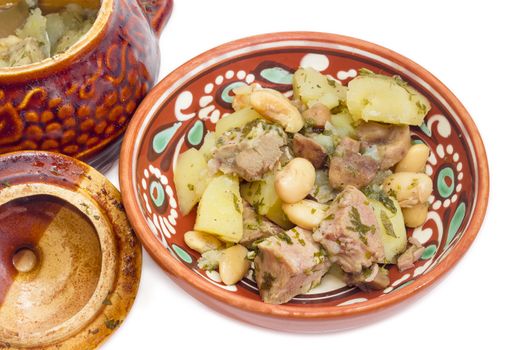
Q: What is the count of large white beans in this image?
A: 8